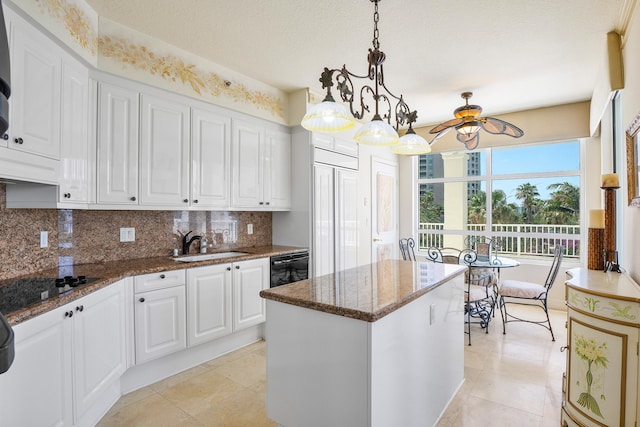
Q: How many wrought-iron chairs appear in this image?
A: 4